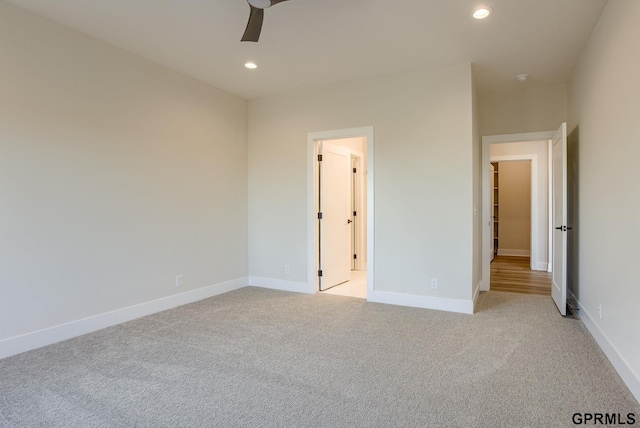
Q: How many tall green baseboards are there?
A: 0